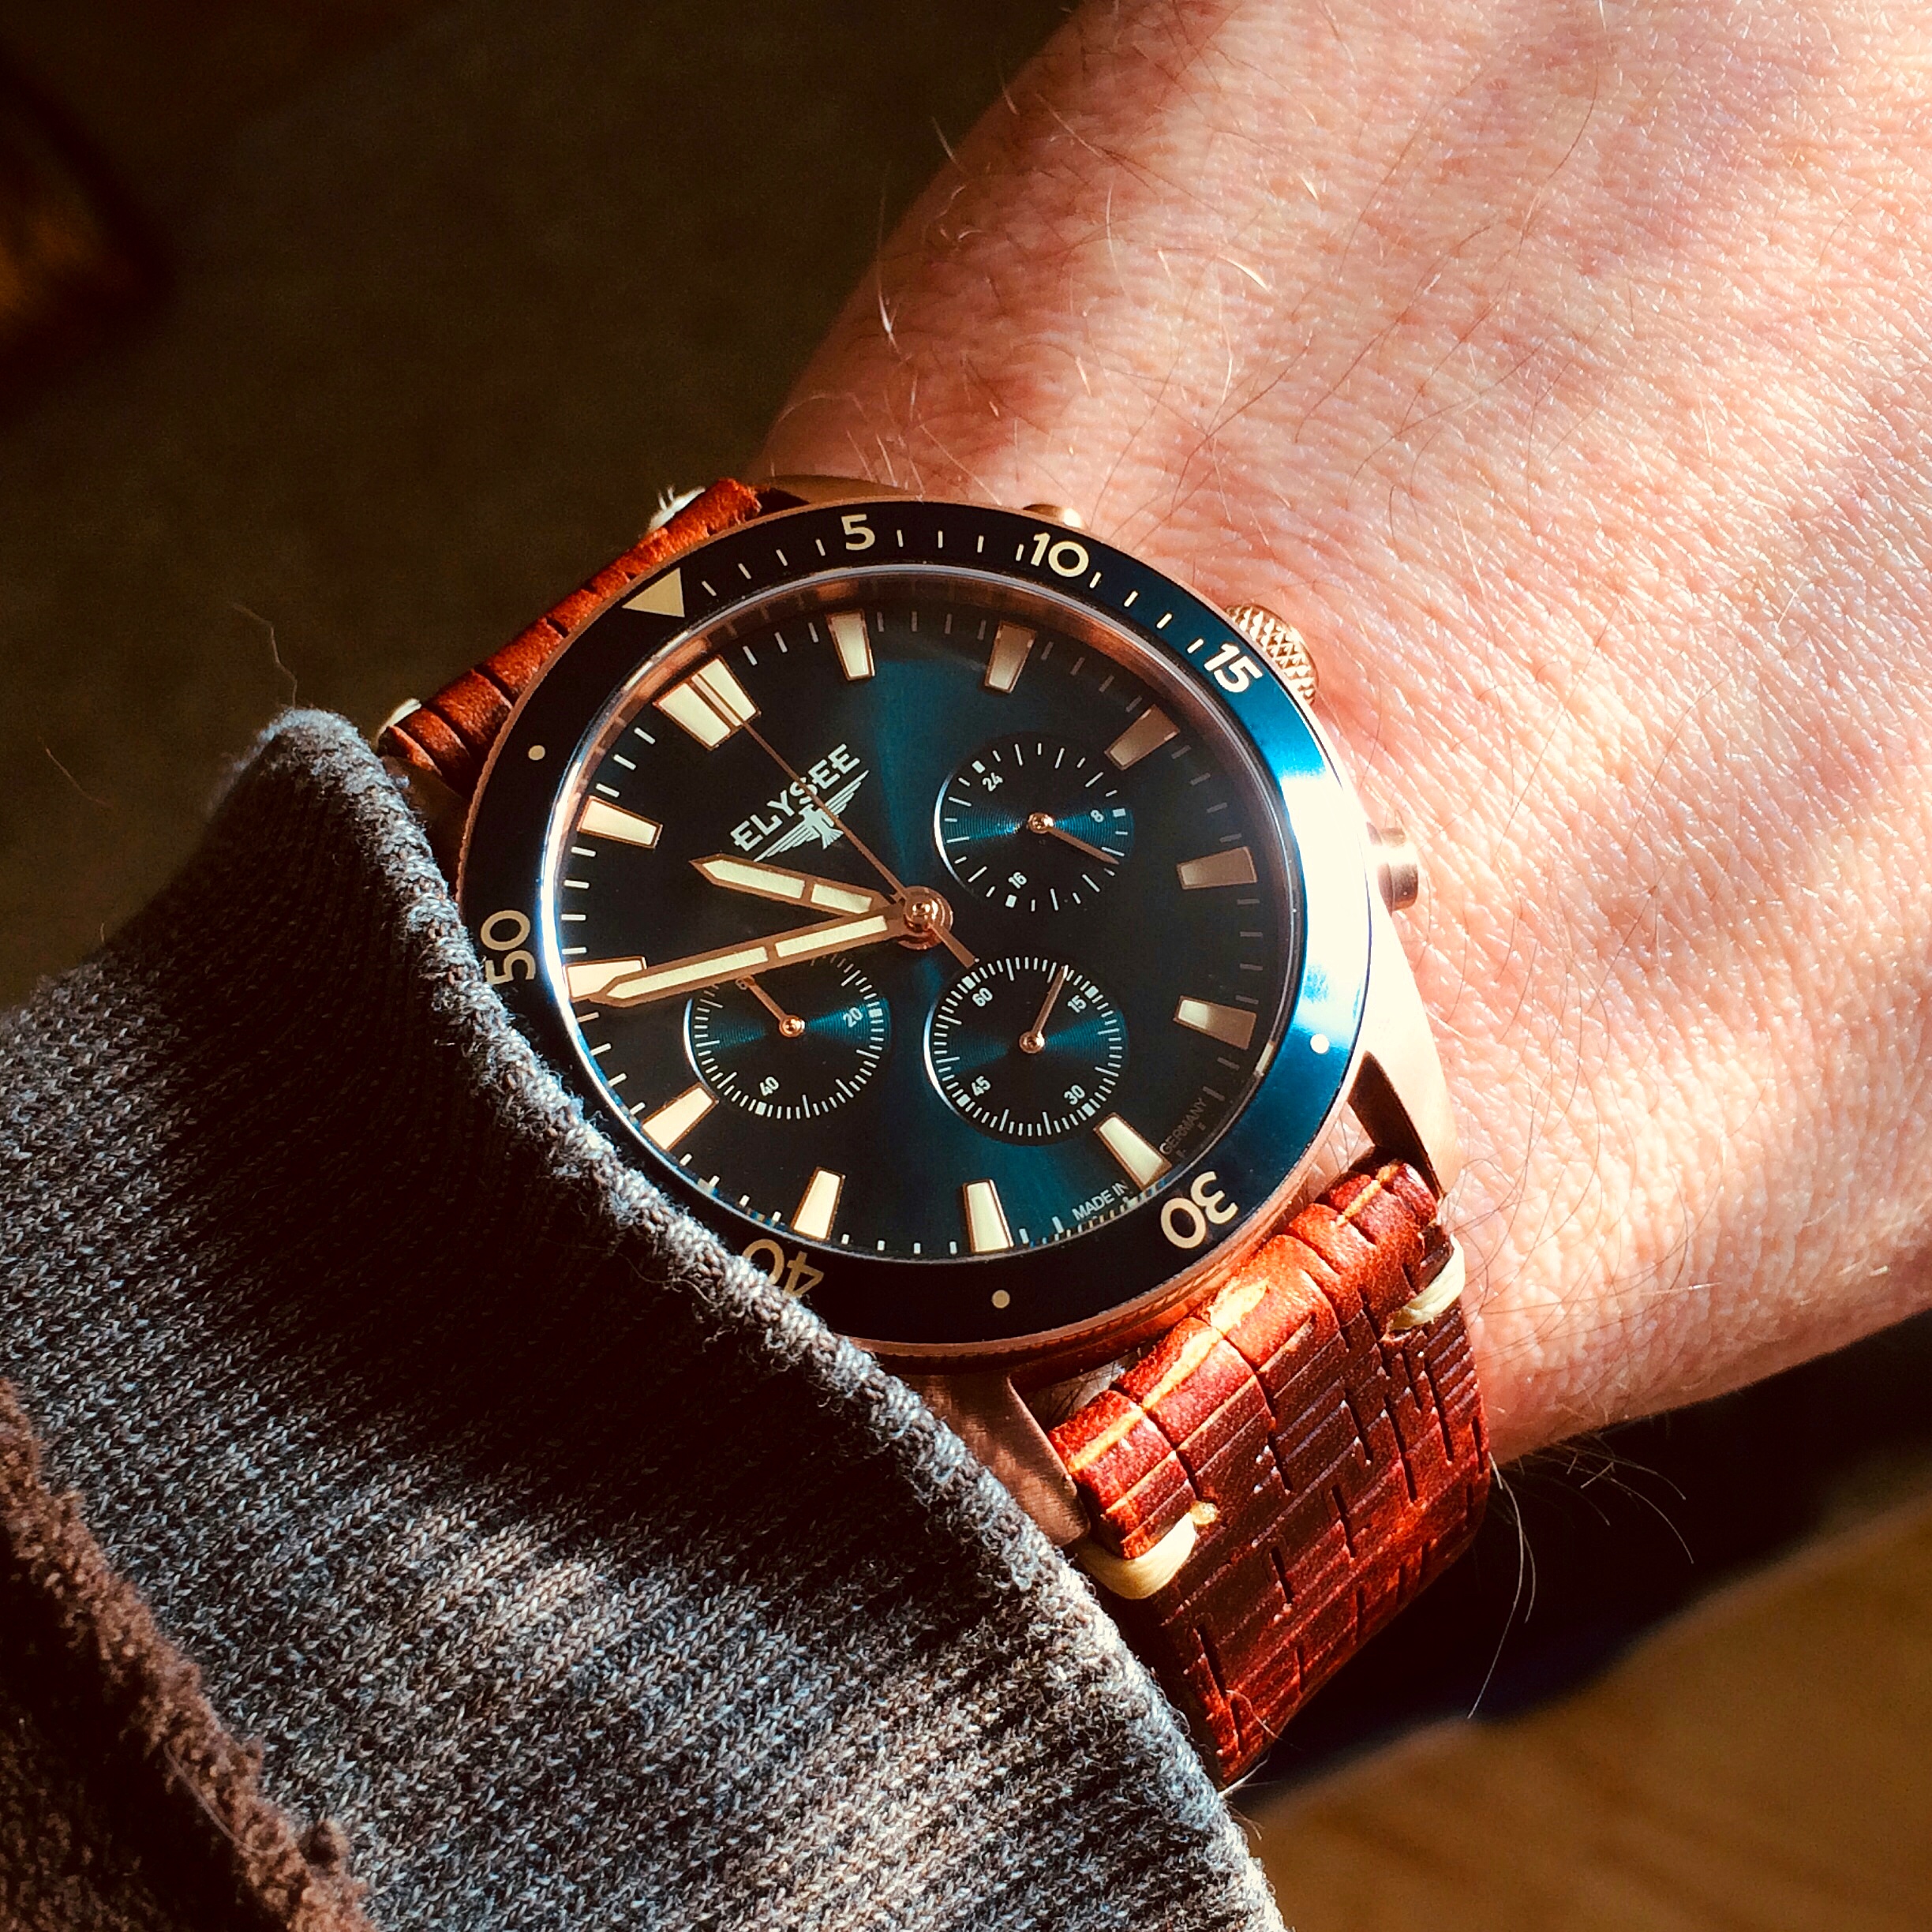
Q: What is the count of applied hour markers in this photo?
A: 12